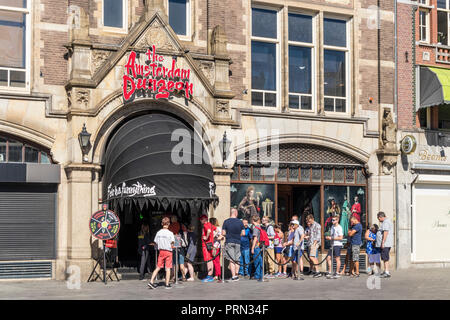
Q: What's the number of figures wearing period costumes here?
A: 4